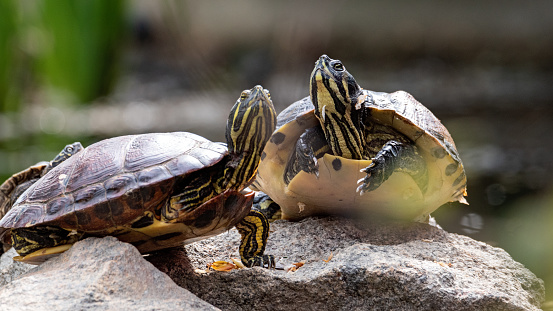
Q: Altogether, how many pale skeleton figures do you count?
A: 0